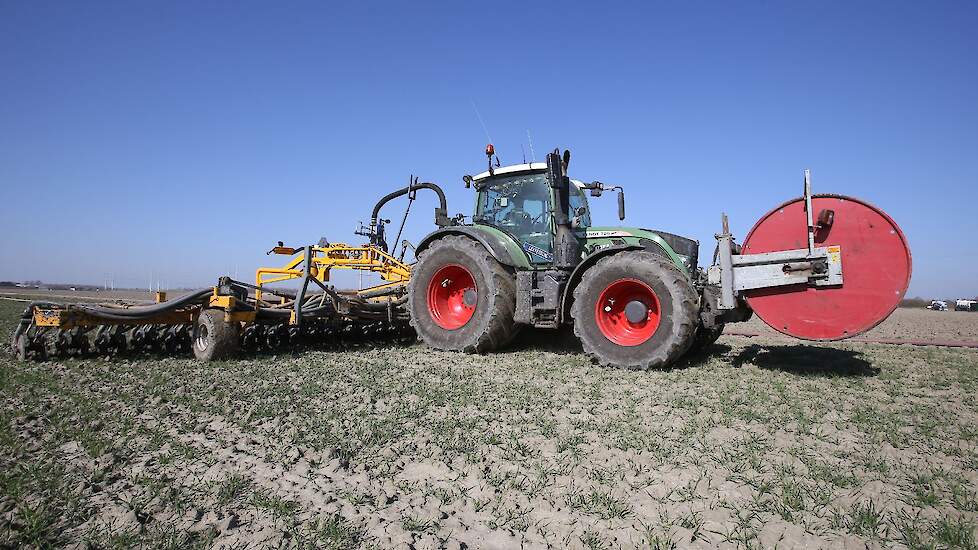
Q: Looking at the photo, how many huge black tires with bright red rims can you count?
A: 2